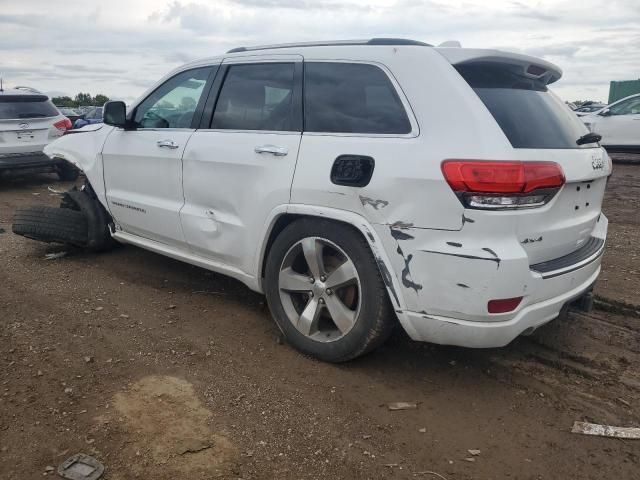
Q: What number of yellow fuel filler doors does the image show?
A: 0